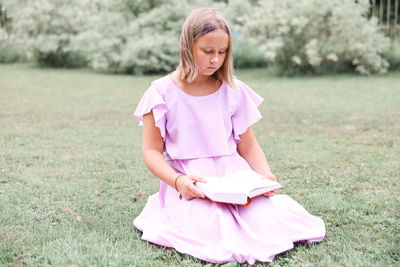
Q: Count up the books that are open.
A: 1